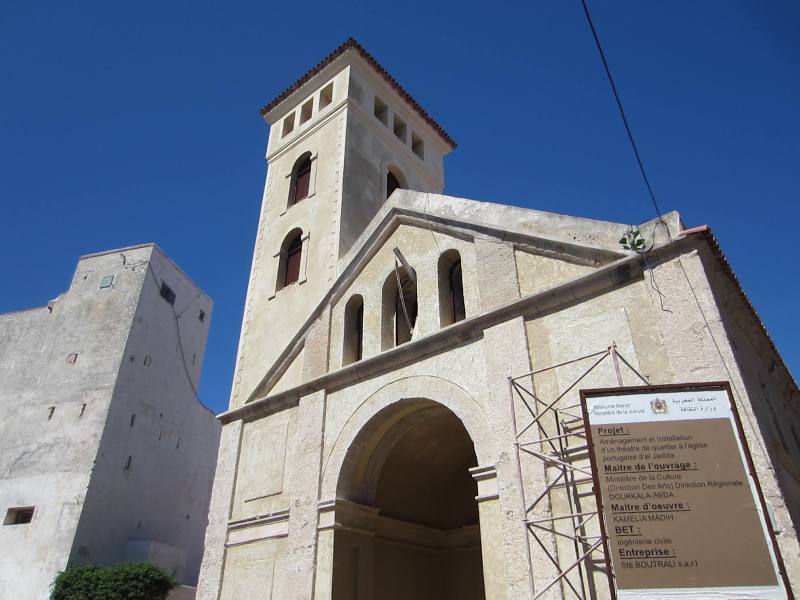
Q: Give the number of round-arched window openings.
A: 6